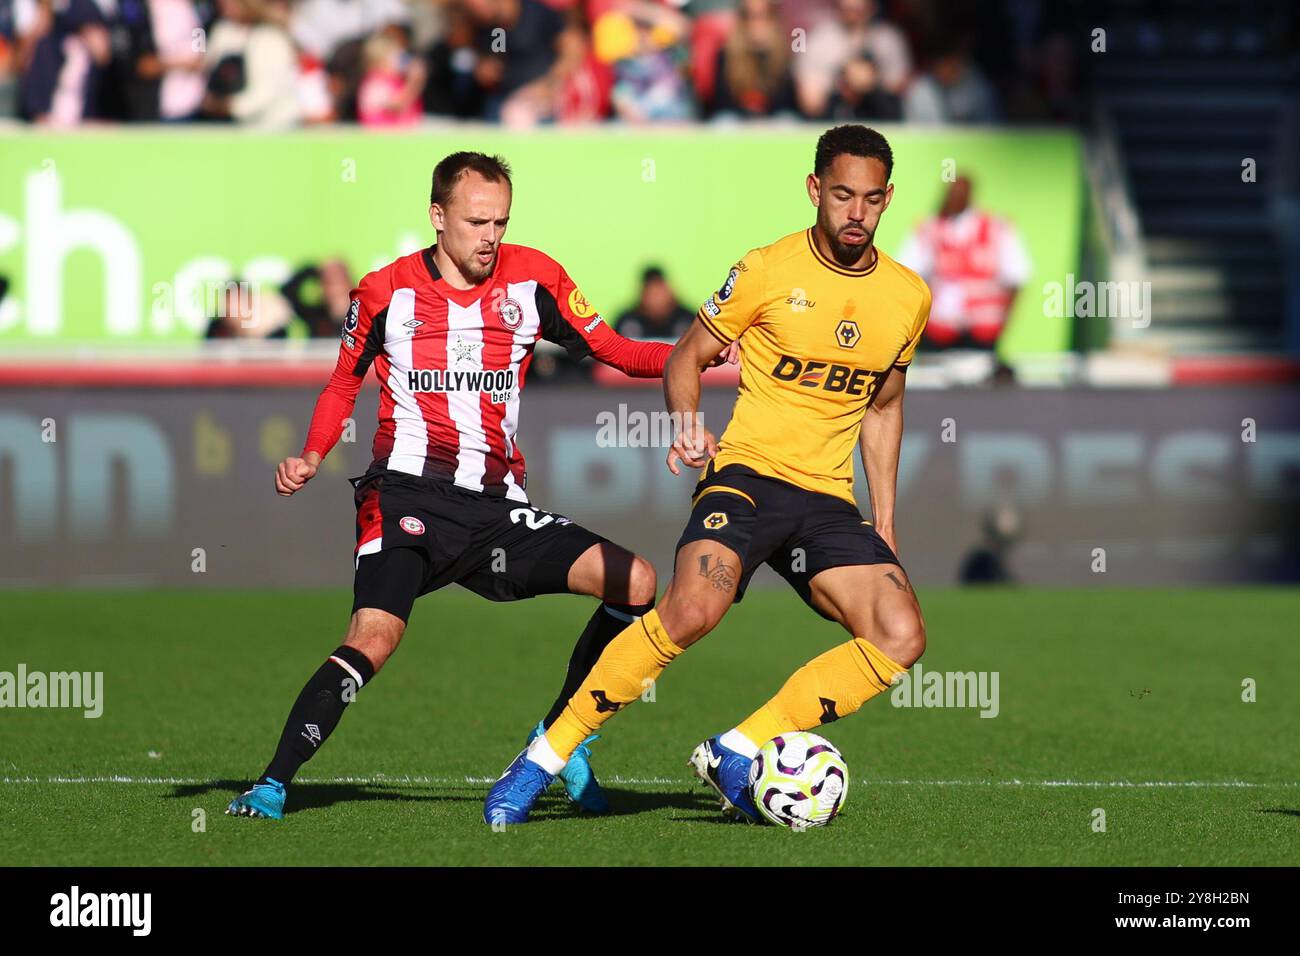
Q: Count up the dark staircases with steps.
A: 1